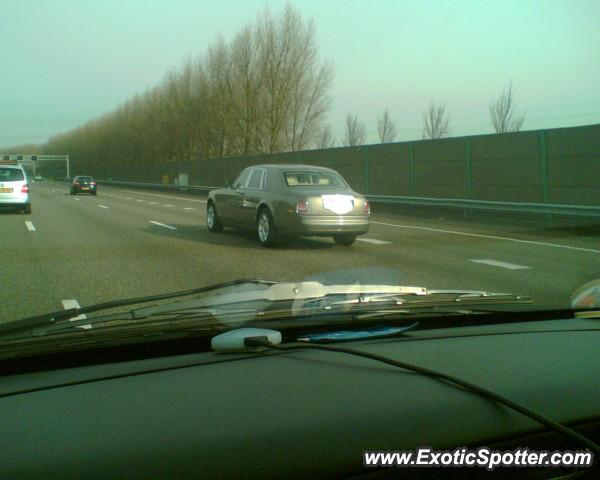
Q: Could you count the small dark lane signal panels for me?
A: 3